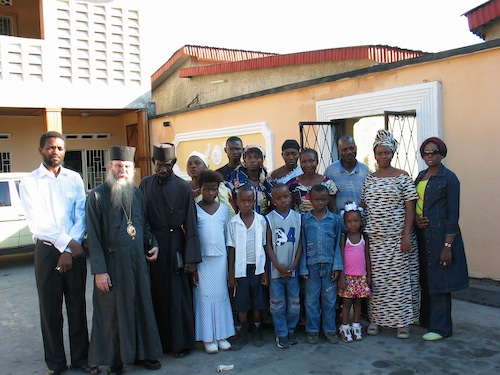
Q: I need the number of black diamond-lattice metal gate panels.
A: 2